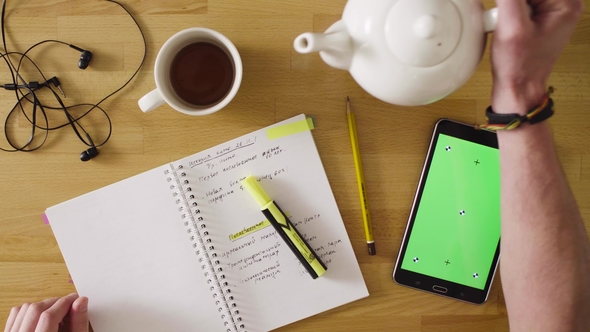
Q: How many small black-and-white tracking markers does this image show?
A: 4